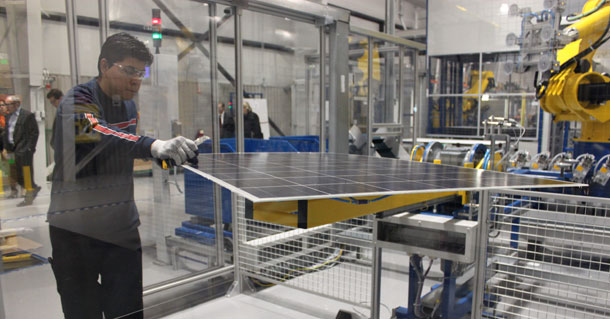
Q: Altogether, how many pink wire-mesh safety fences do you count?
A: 0